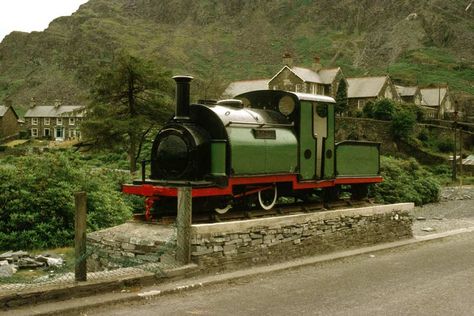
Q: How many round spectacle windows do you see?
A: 2